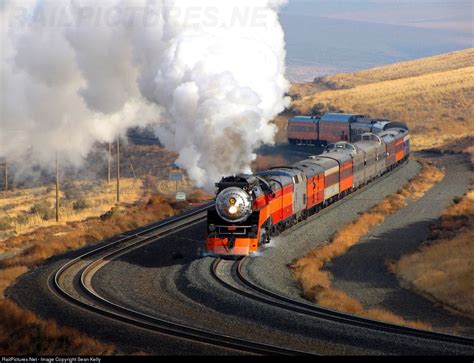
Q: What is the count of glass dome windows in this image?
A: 2